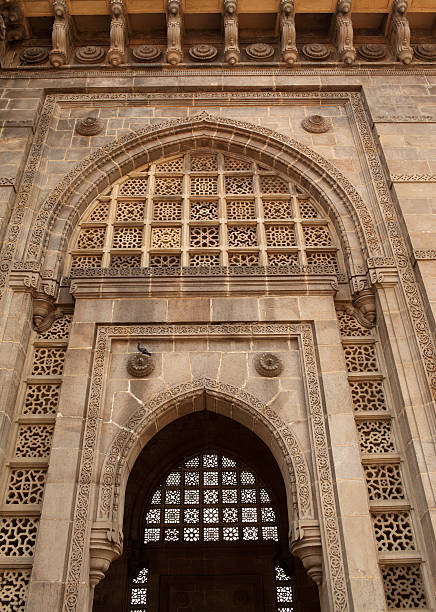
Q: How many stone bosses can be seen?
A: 12